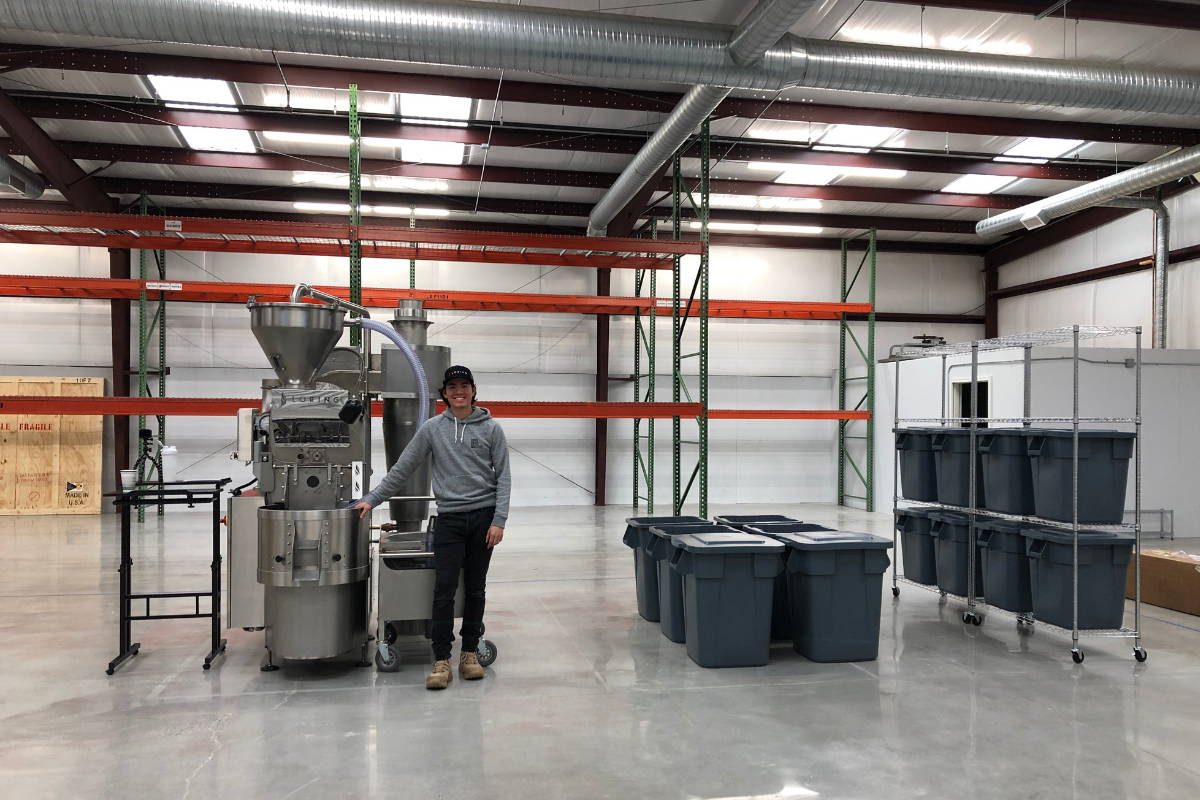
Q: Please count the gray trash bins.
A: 14